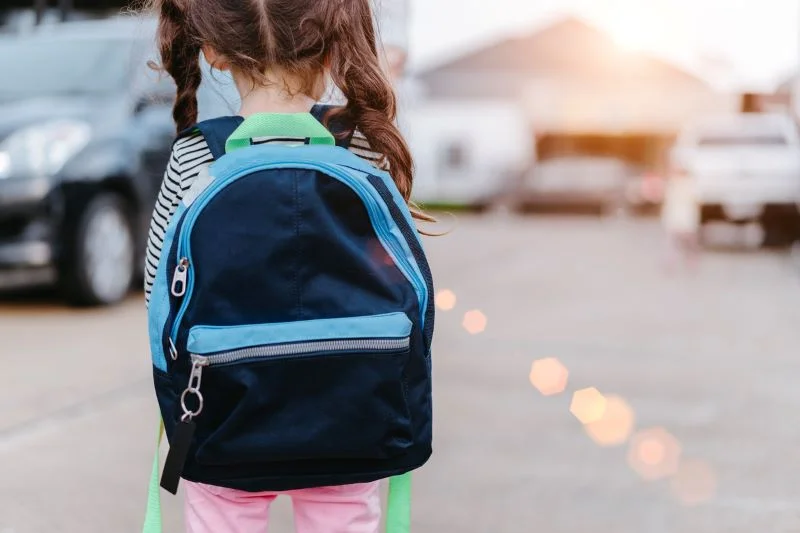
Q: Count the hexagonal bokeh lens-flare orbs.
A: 7